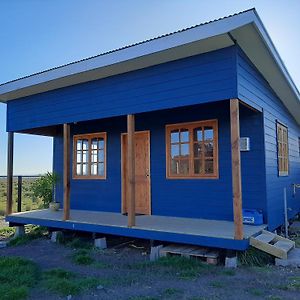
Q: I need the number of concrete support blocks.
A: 5